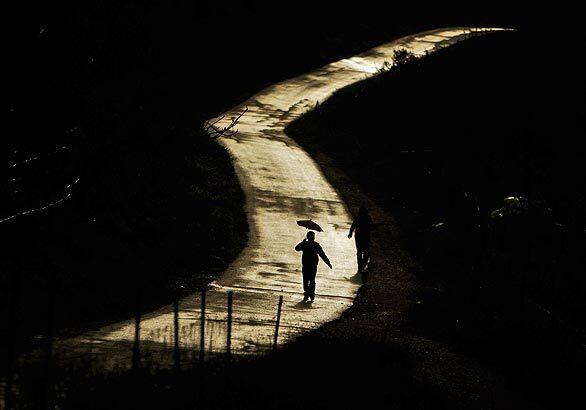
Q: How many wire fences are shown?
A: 1